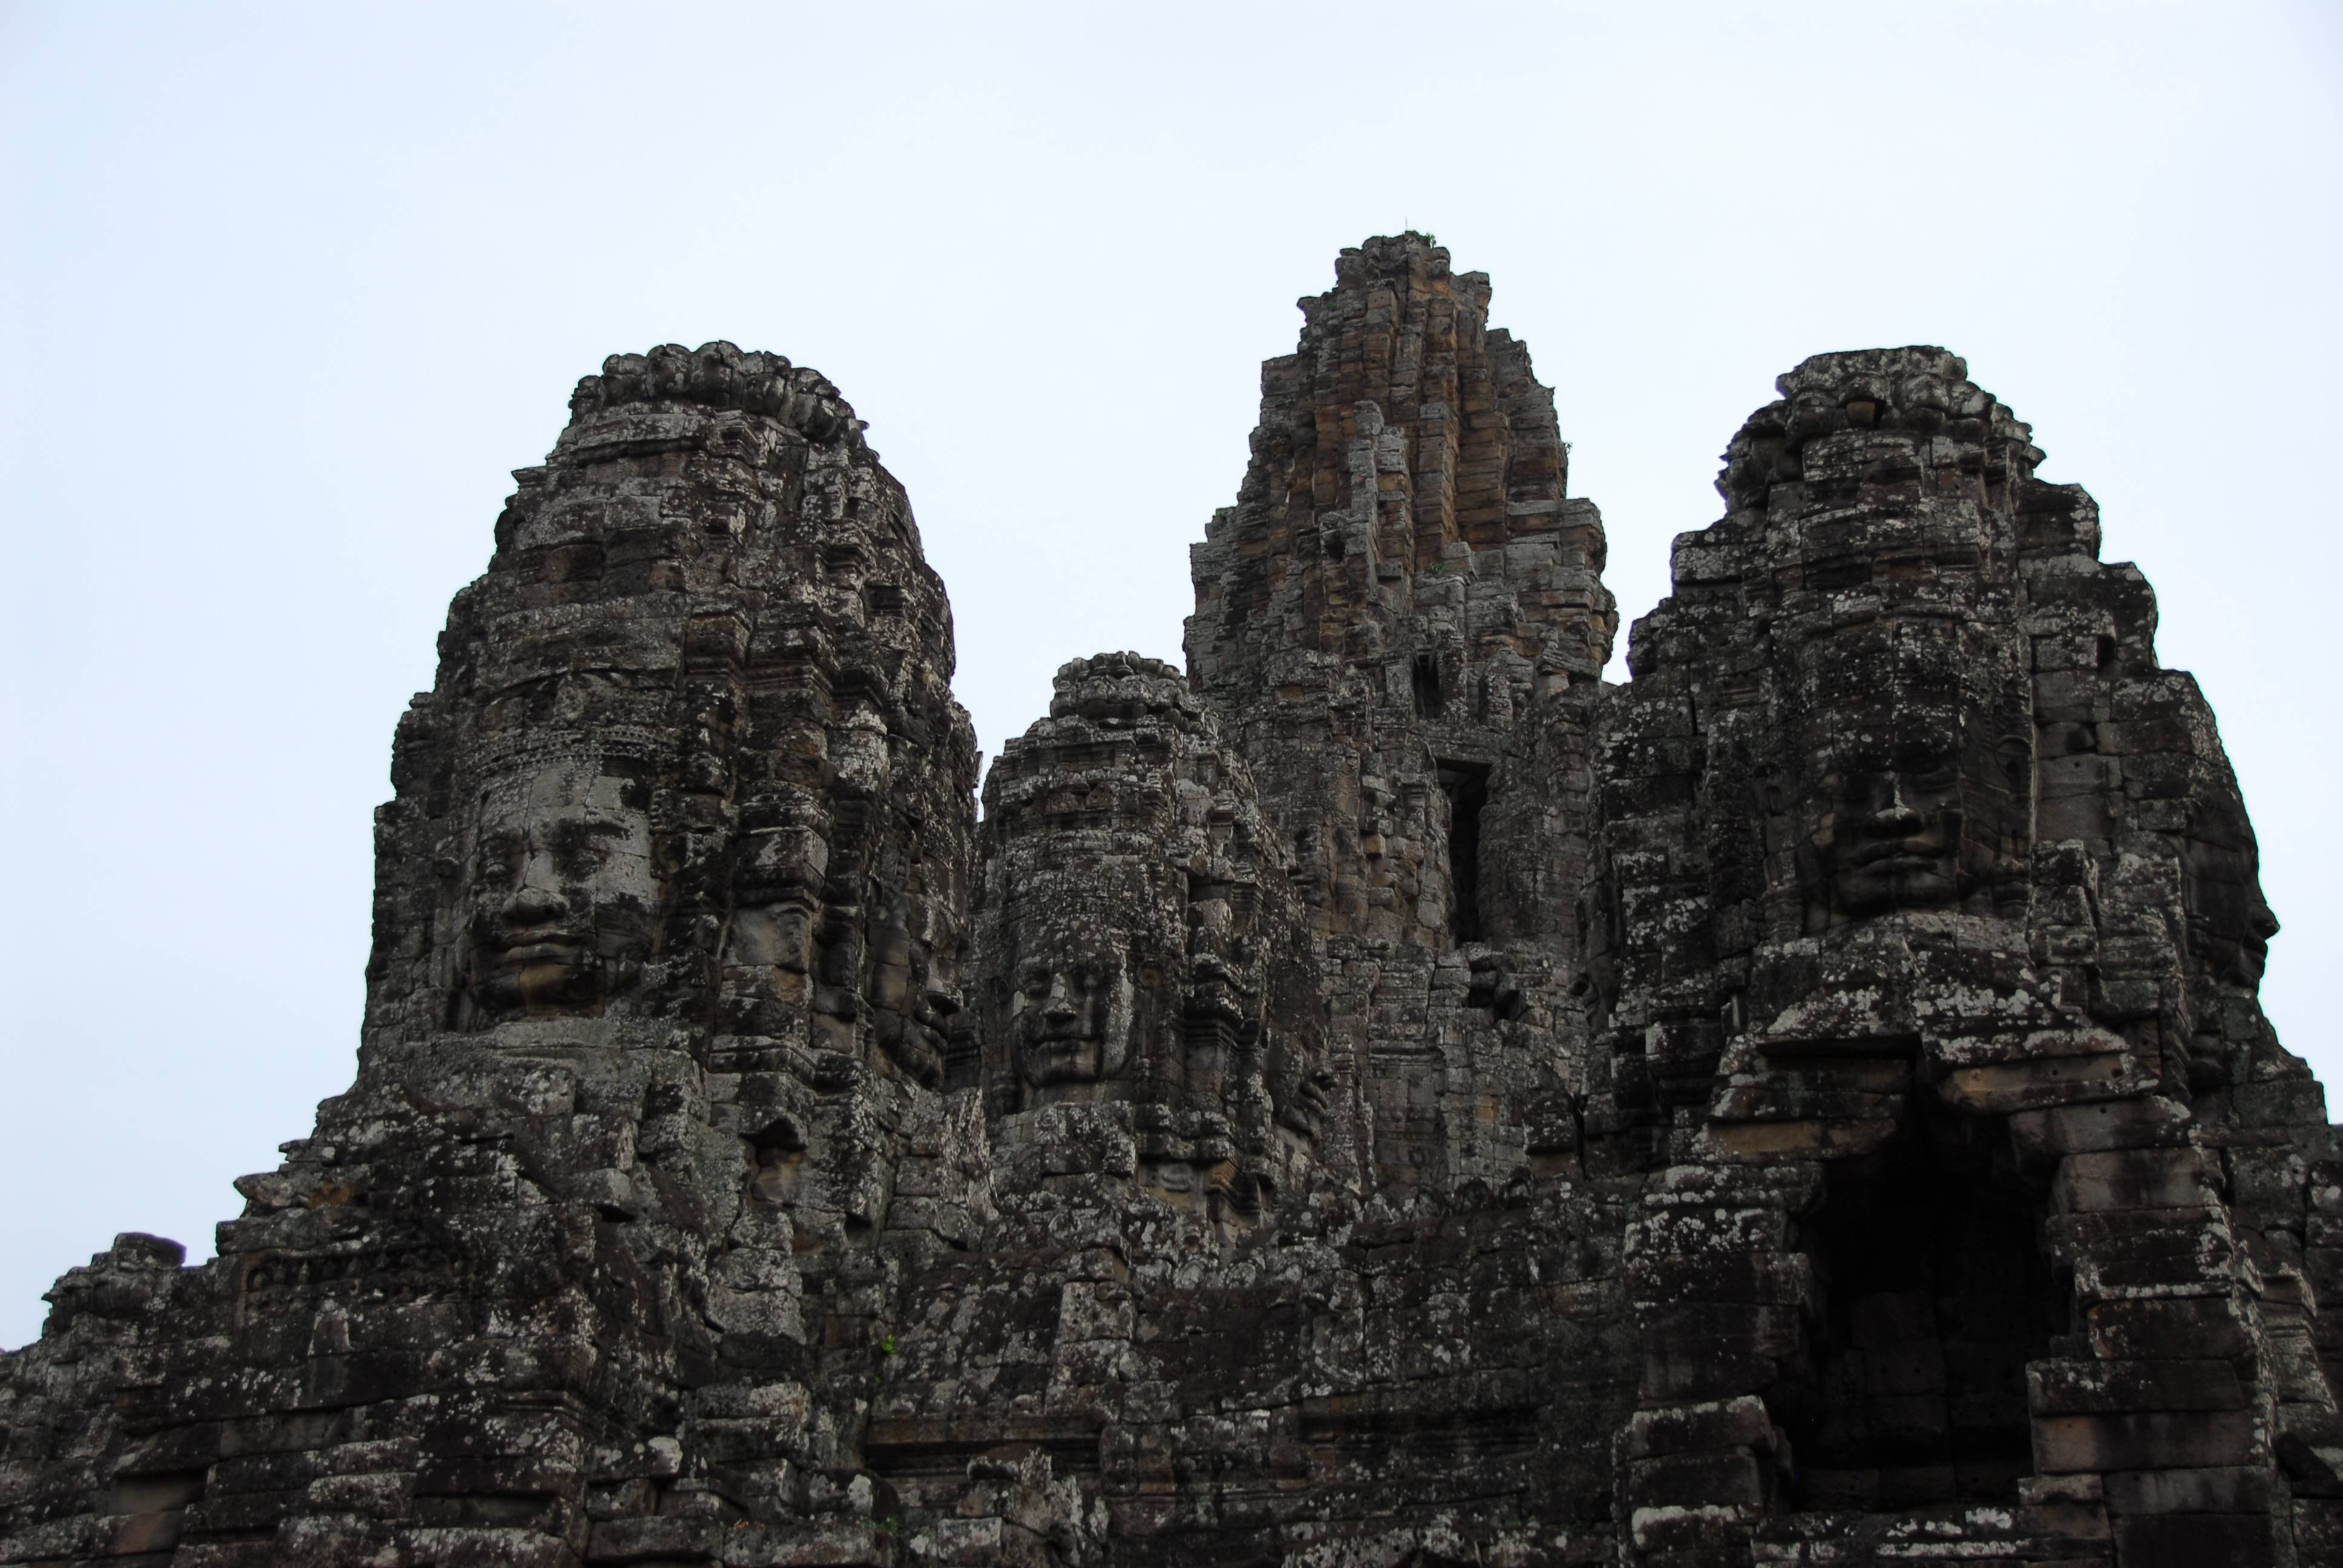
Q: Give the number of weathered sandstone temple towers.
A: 4